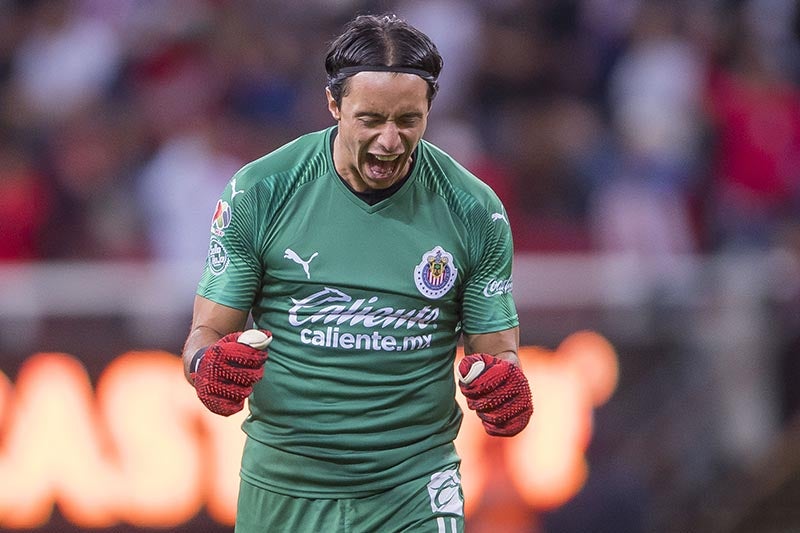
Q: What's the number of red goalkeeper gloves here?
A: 2